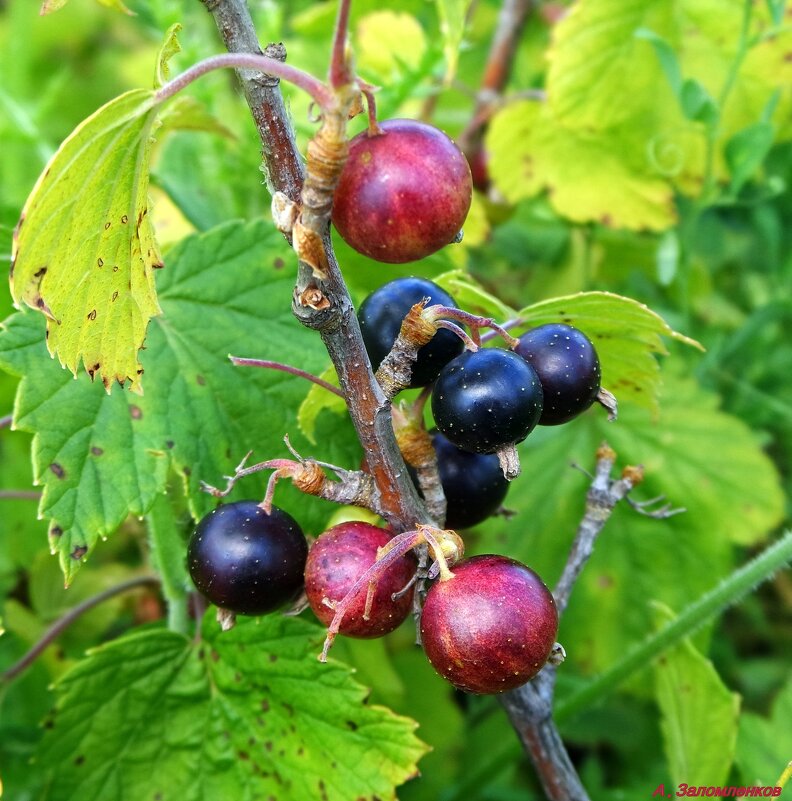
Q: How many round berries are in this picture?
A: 8